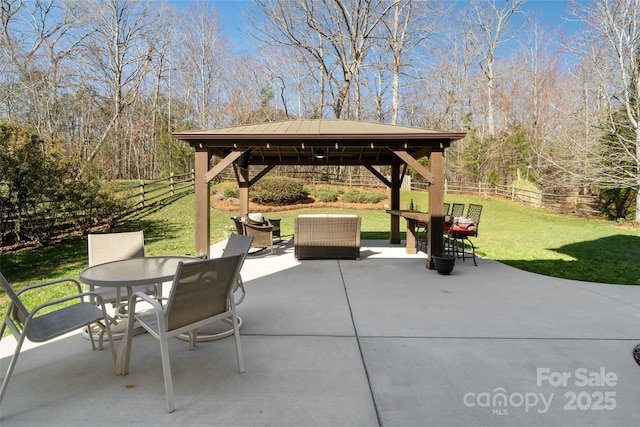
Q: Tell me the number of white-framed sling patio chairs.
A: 4